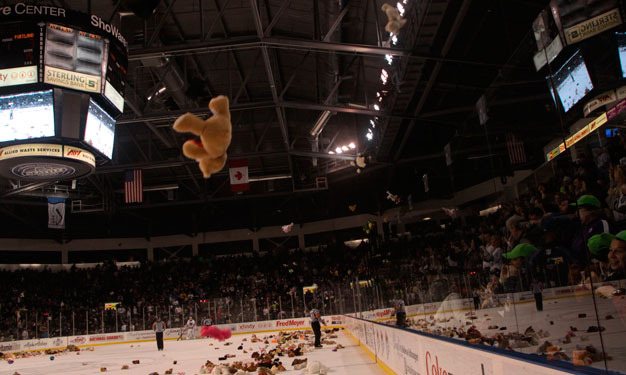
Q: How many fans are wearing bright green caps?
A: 4